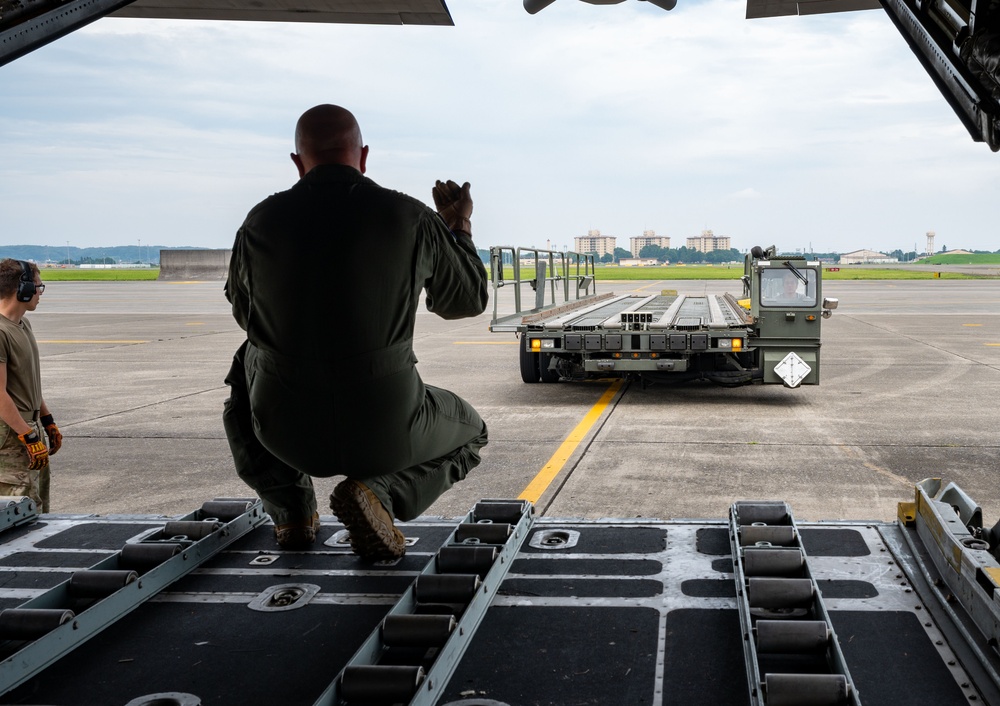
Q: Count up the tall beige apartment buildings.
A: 3